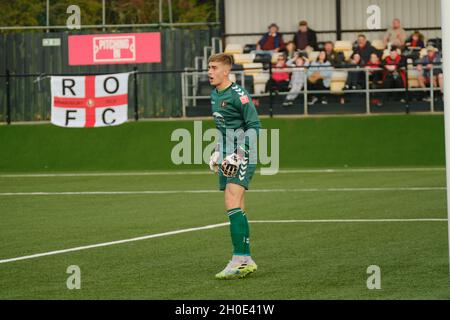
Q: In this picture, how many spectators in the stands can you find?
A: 14